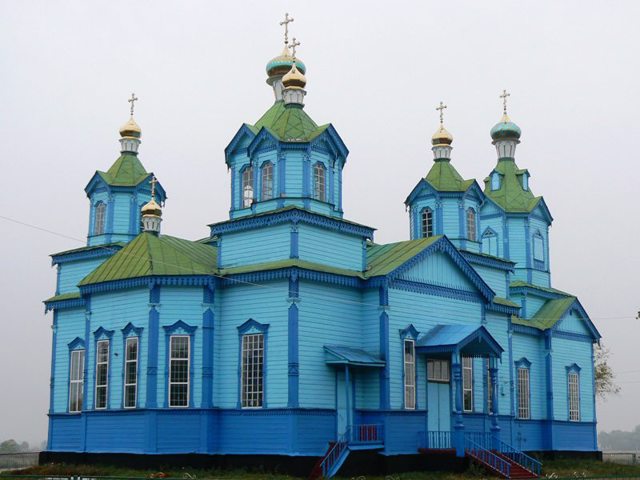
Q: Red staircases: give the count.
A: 2